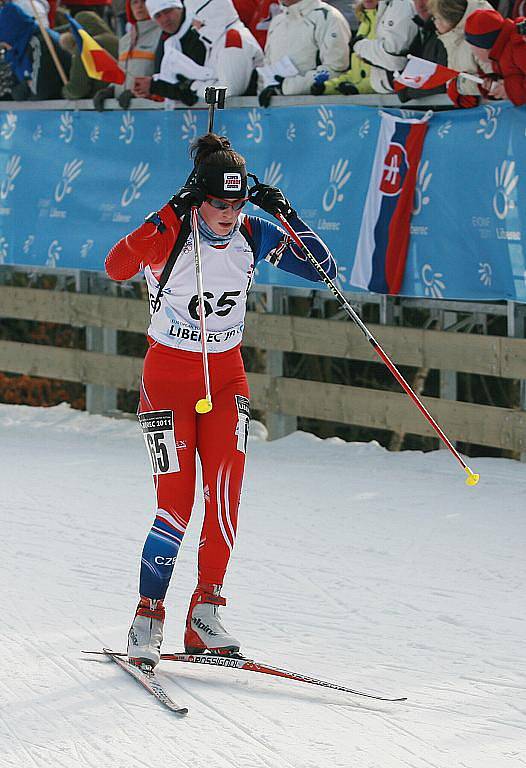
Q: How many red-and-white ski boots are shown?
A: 2